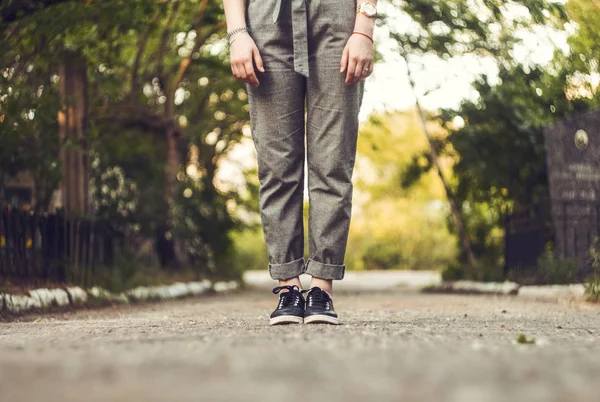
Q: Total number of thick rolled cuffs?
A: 2